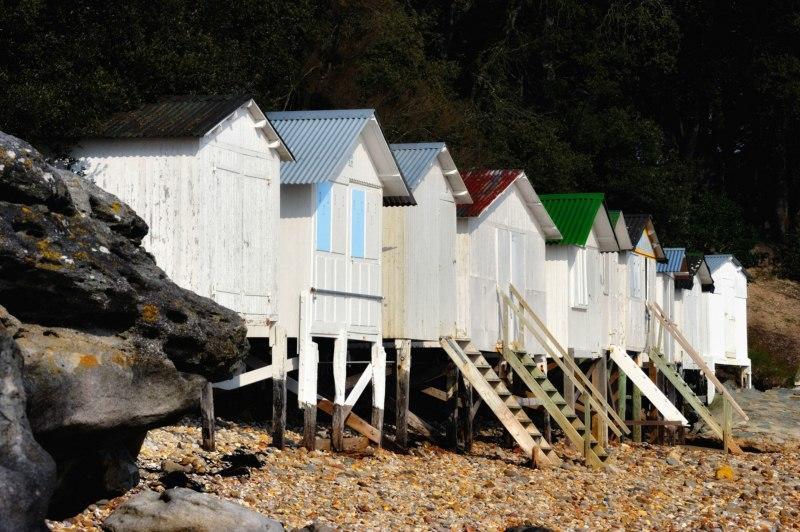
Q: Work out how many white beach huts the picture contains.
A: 10